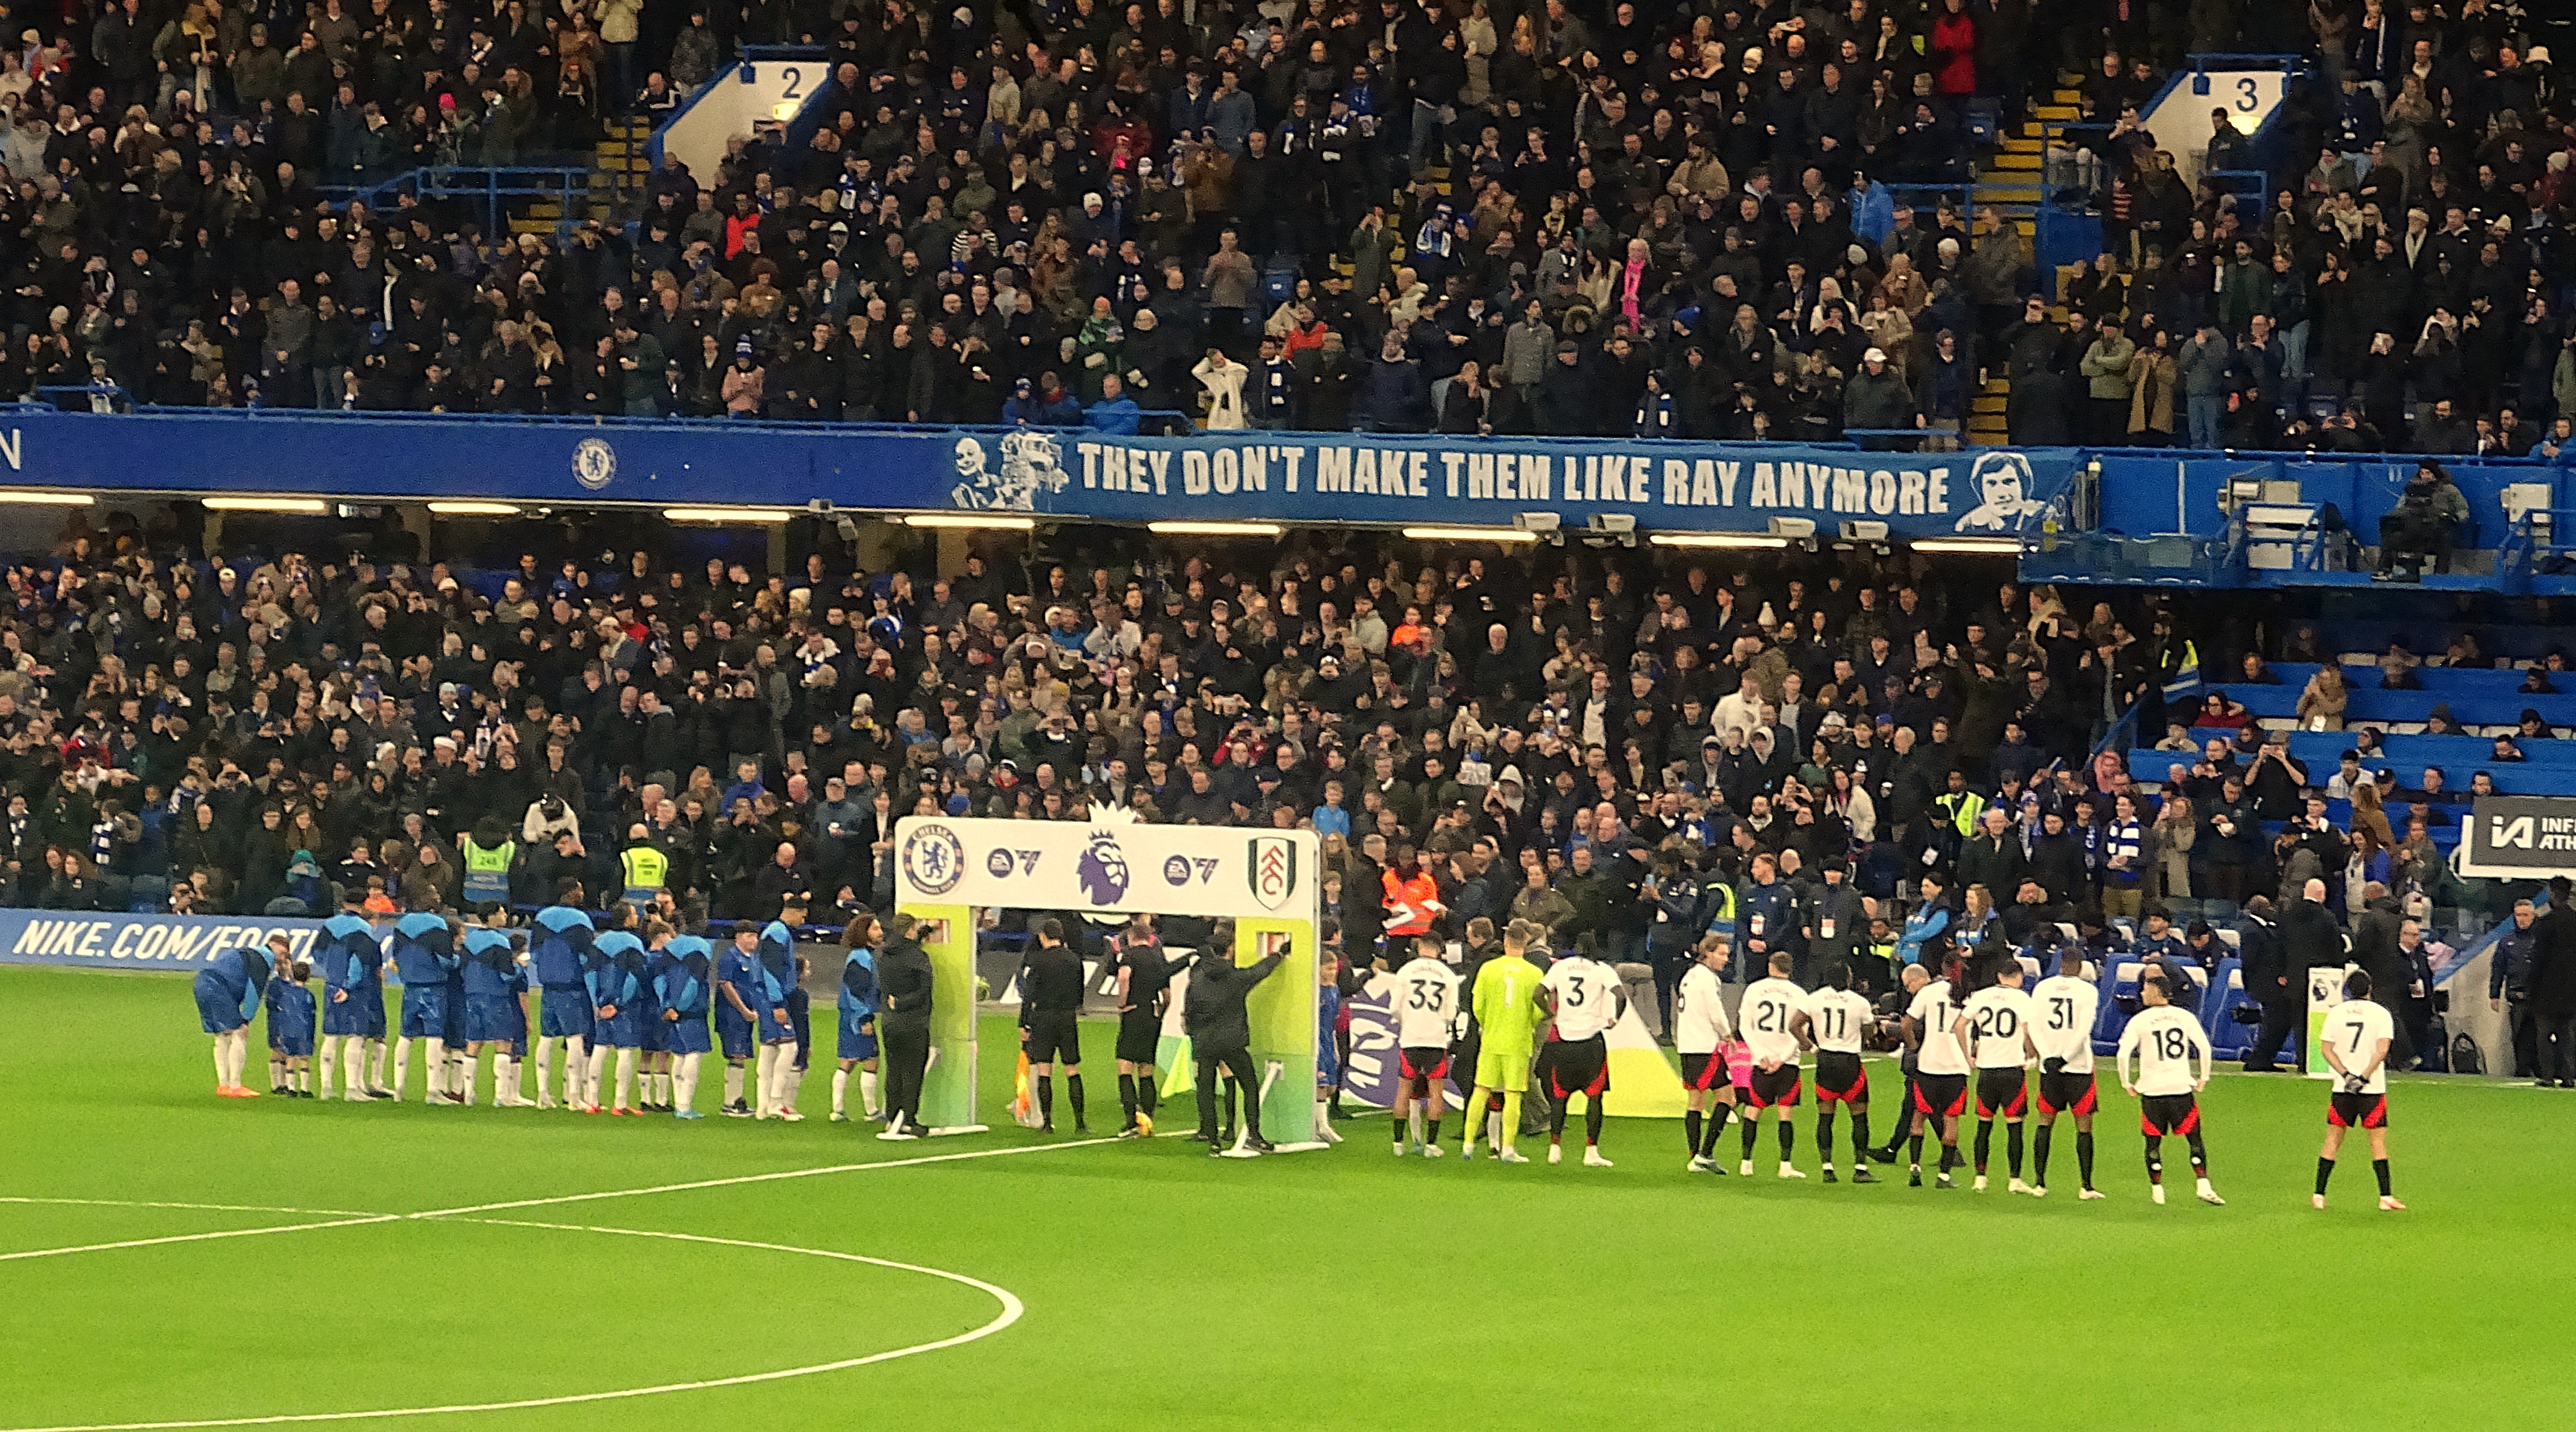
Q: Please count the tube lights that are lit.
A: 9